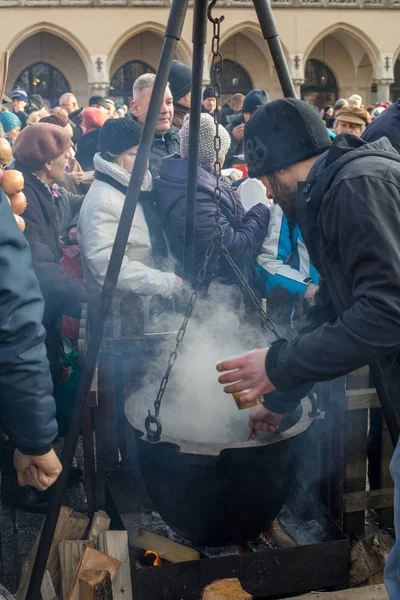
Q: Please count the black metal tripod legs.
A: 3